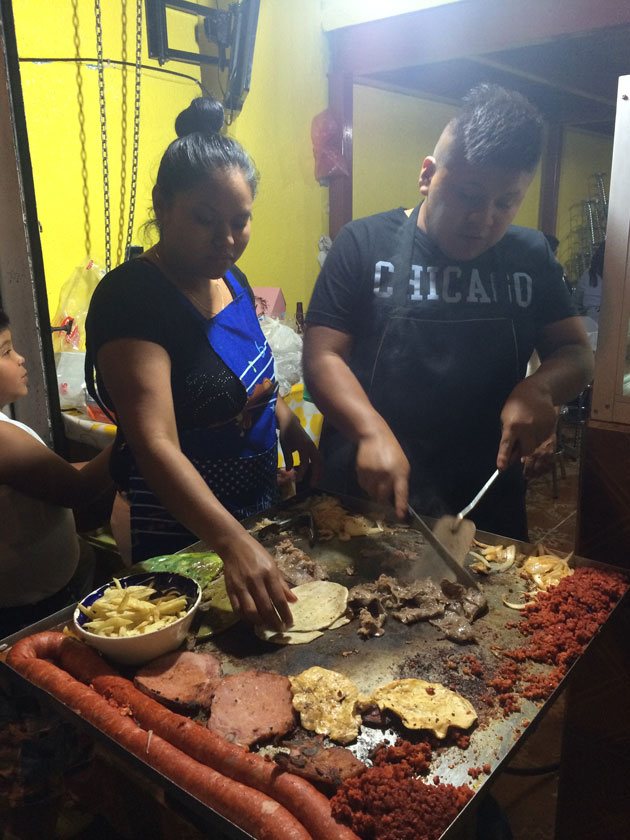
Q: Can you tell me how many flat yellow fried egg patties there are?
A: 2